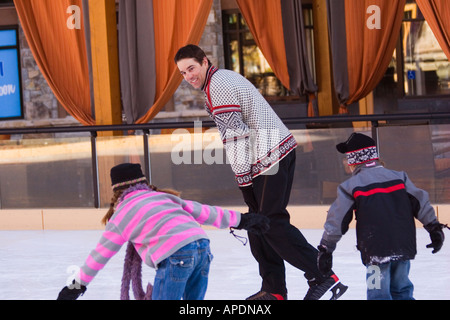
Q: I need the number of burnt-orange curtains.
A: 5